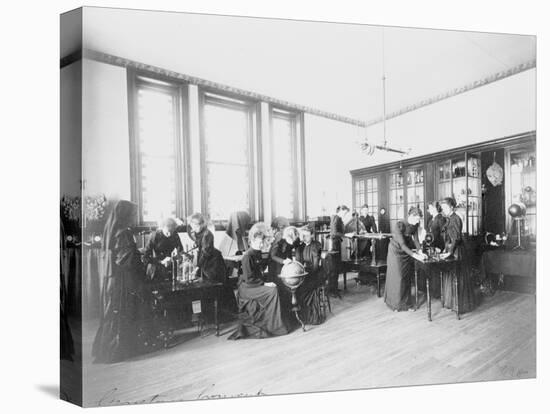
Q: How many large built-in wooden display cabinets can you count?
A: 1